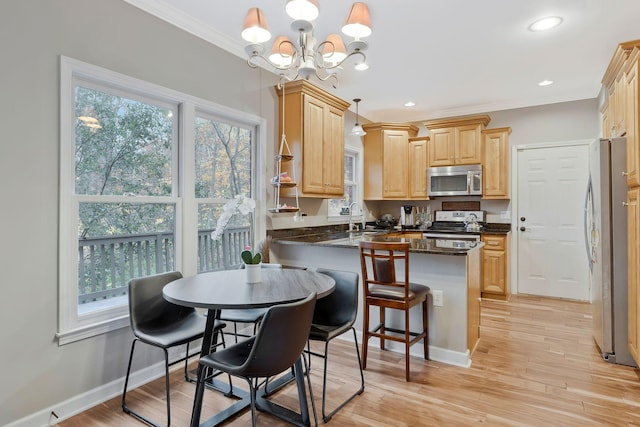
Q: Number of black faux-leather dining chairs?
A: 4